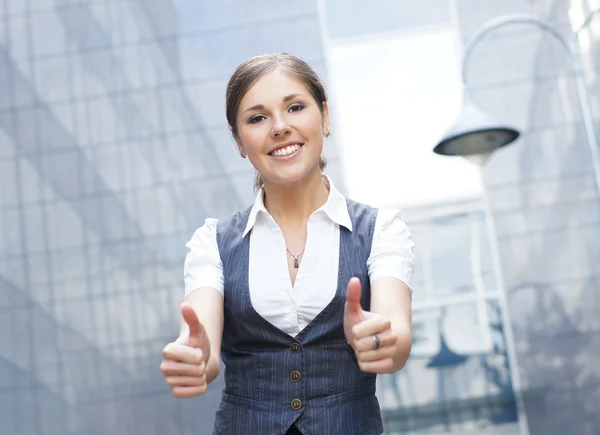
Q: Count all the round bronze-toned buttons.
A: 3